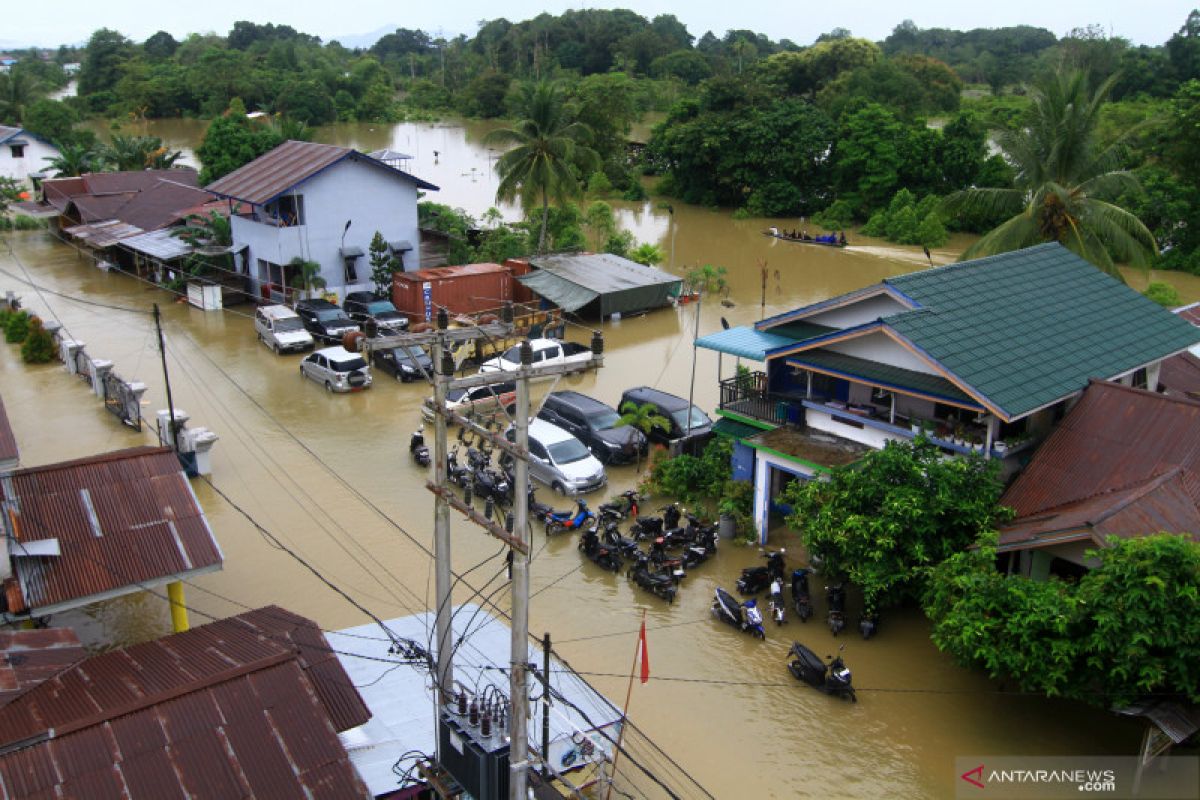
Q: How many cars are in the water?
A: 10